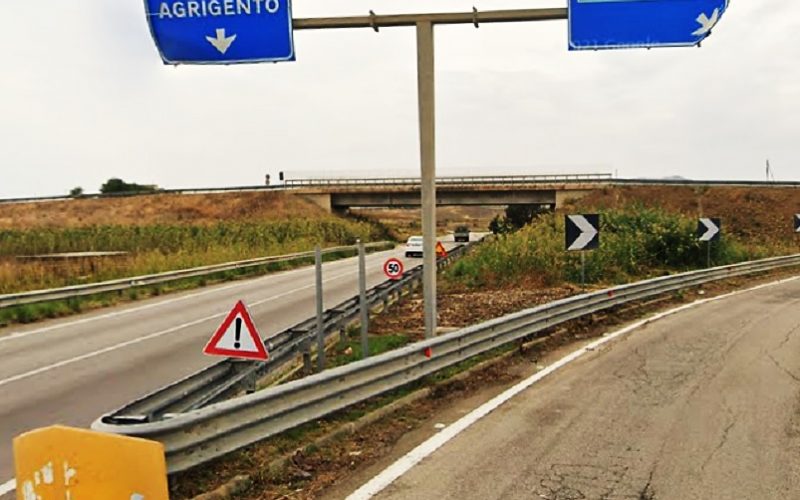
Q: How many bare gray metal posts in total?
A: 2